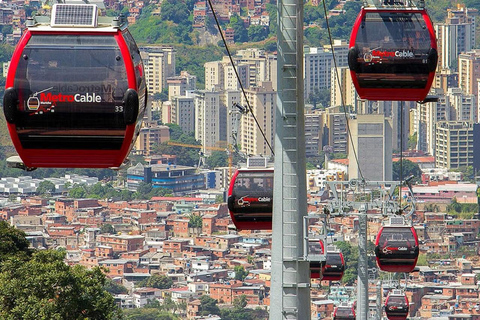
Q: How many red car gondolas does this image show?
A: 8